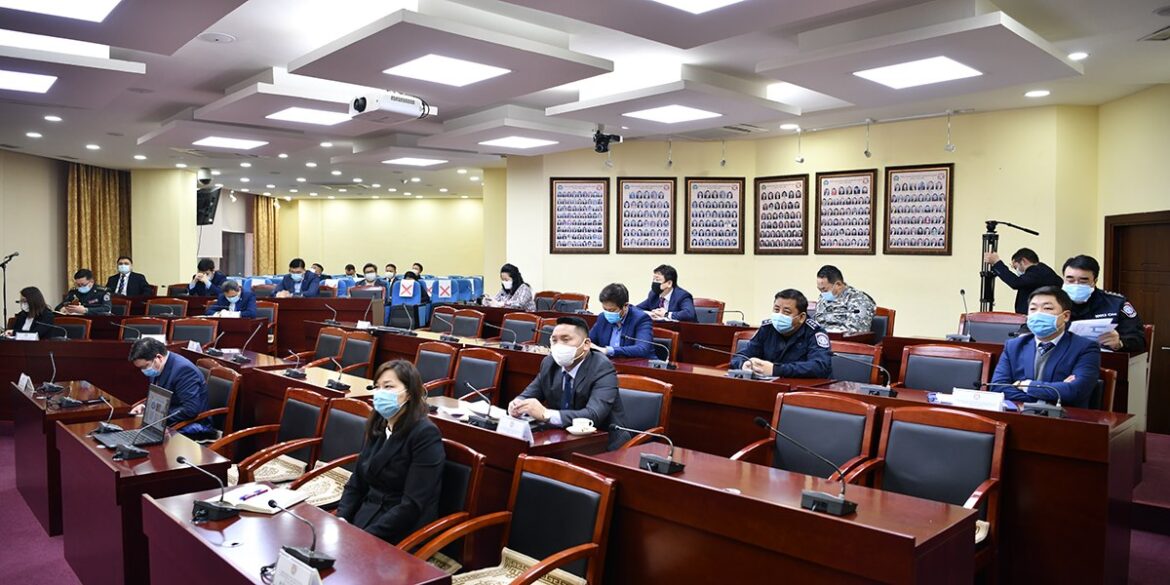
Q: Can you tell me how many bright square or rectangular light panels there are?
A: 10